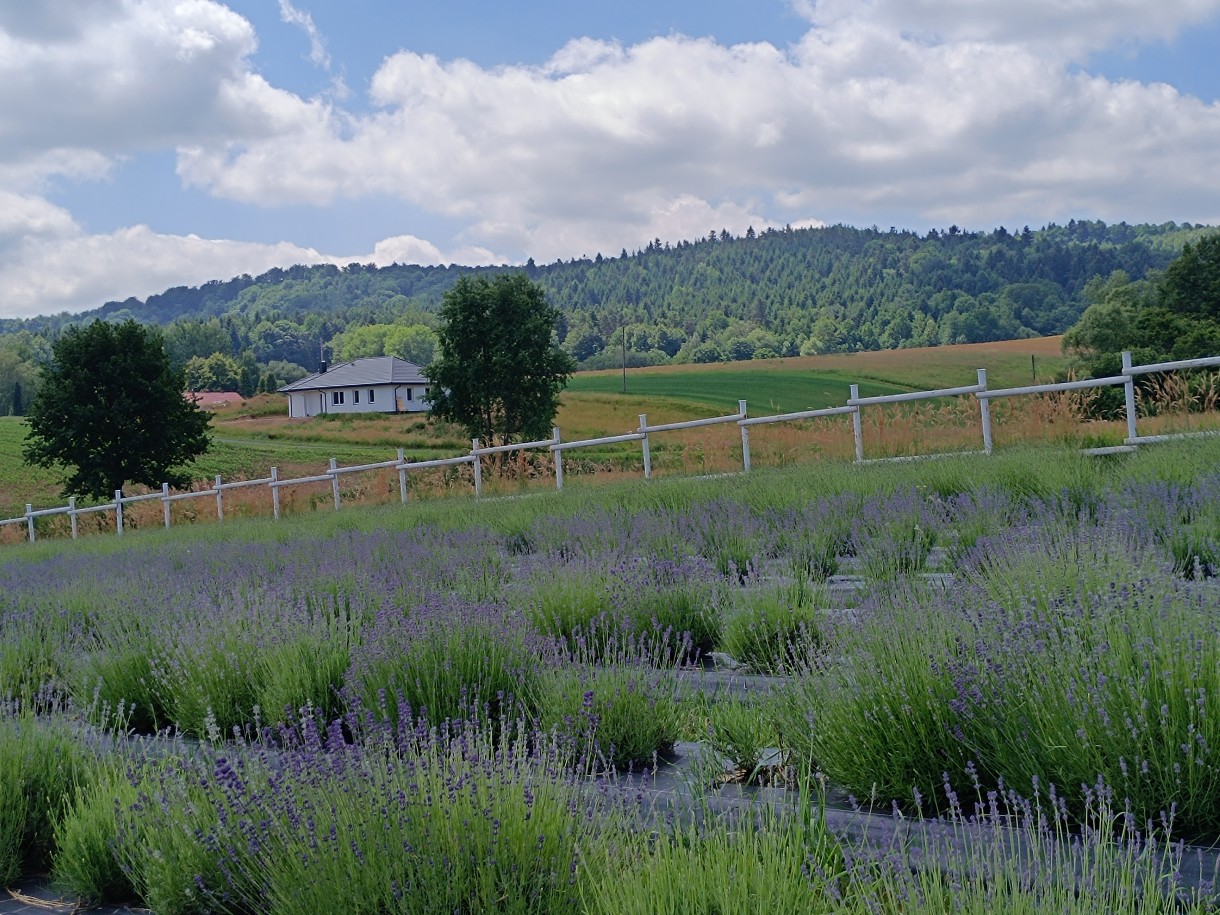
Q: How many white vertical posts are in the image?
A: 15